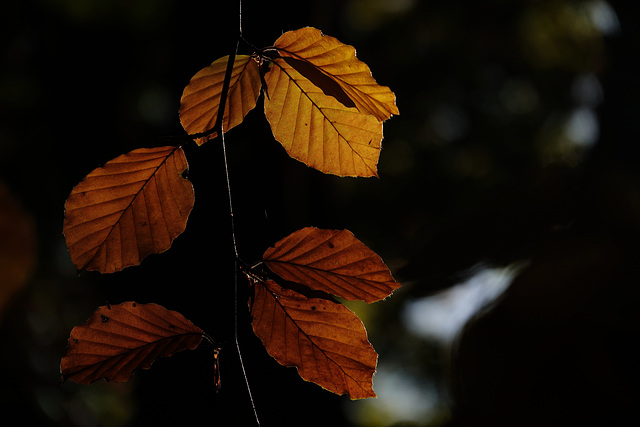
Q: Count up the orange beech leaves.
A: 7